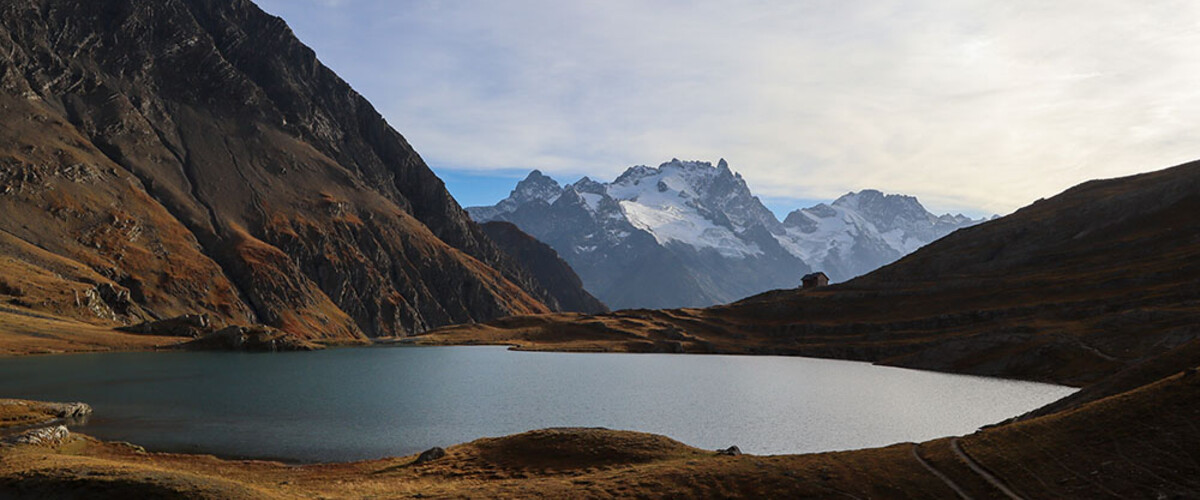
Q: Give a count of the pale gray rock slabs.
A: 2